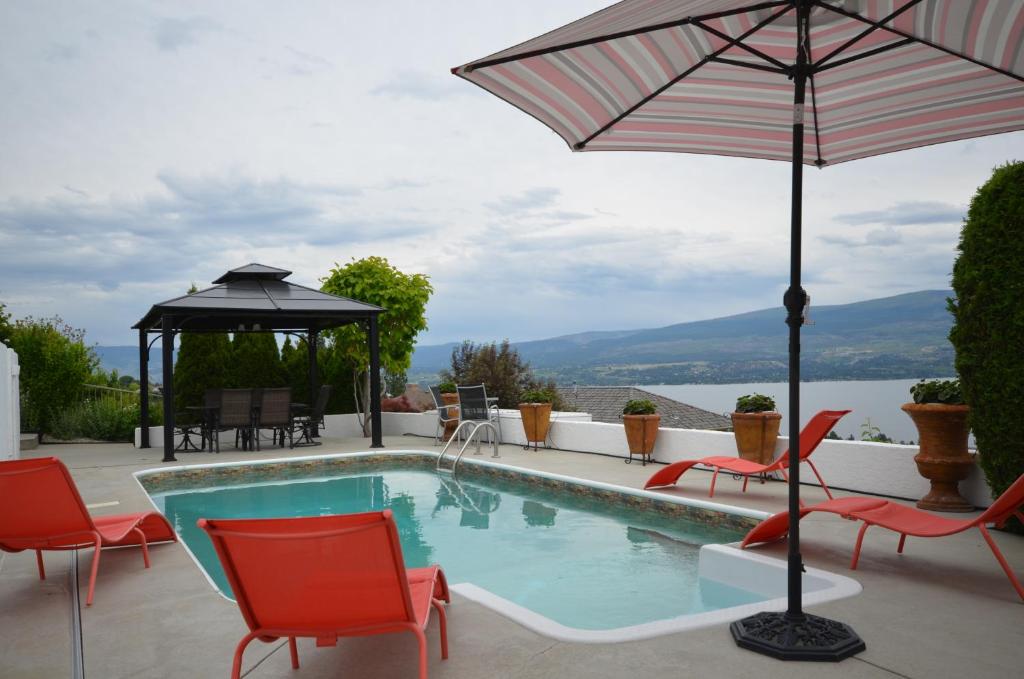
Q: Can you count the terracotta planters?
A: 5